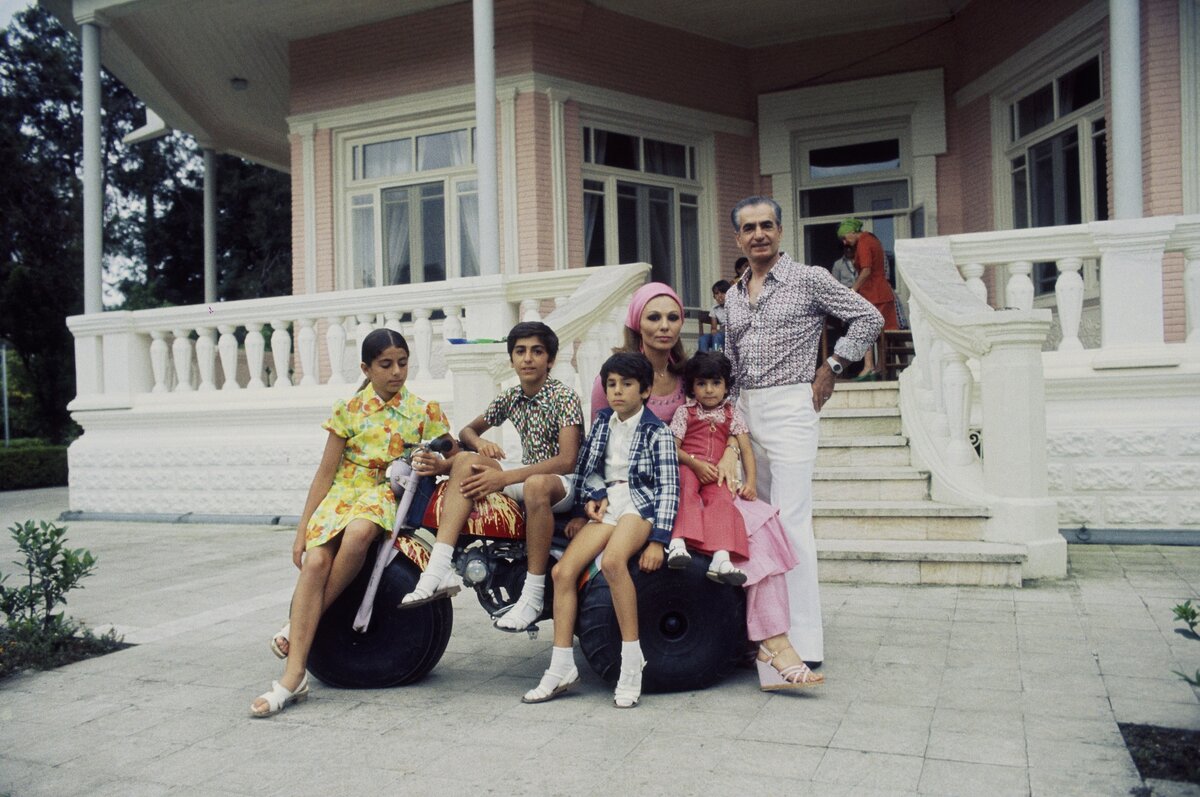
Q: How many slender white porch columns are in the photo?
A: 4